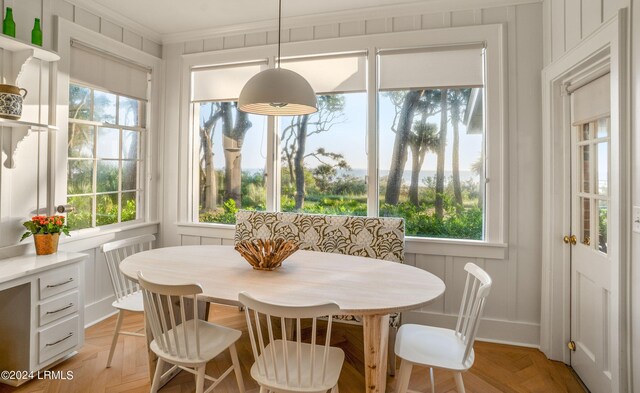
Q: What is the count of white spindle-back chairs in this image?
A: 4